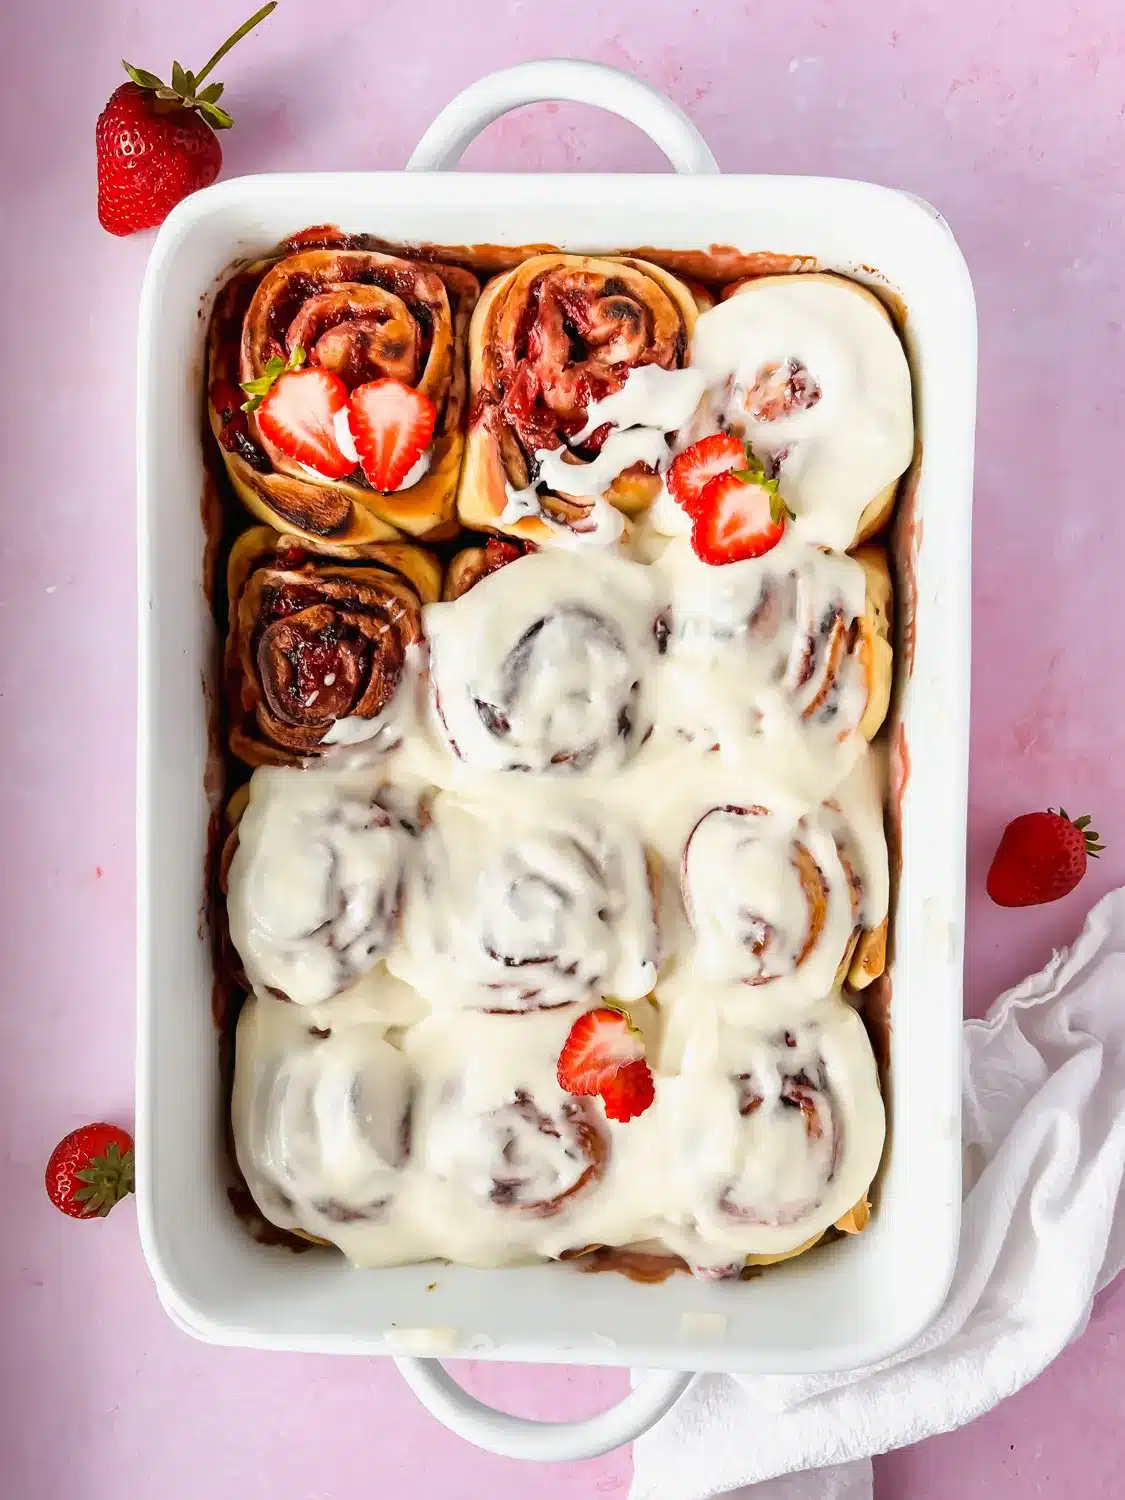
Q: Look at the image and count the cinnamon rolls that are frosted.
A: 9